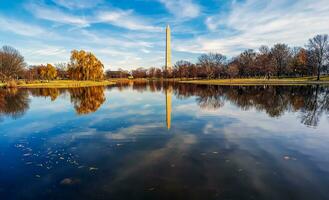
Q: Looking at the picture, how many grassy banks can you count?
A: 2